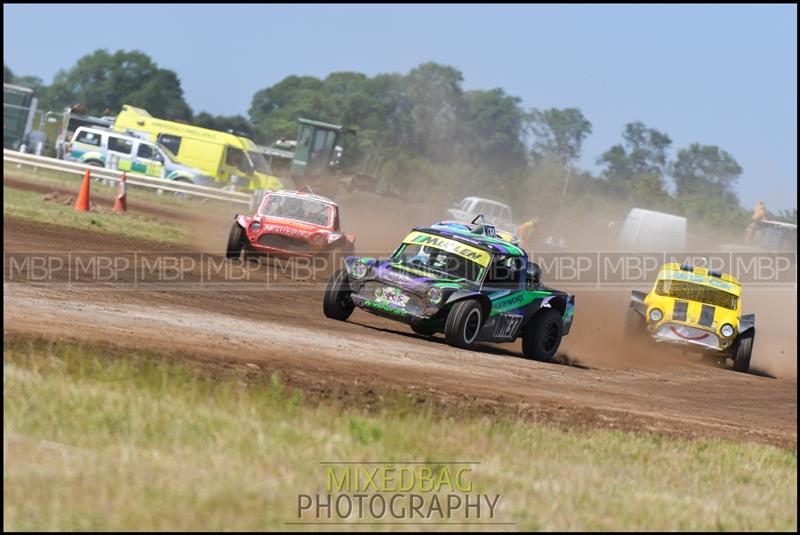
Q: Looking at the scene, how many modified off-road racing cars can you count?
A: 3